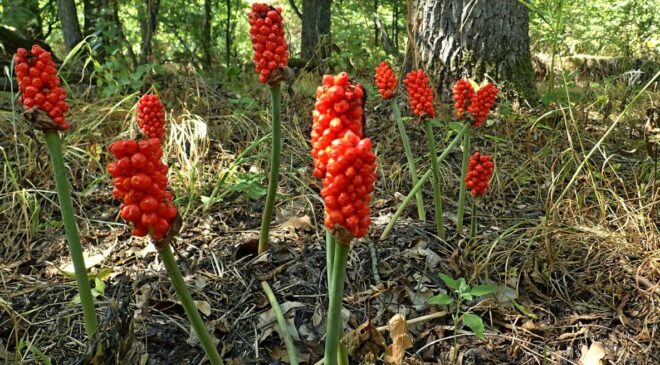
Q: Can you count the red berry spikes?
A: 11